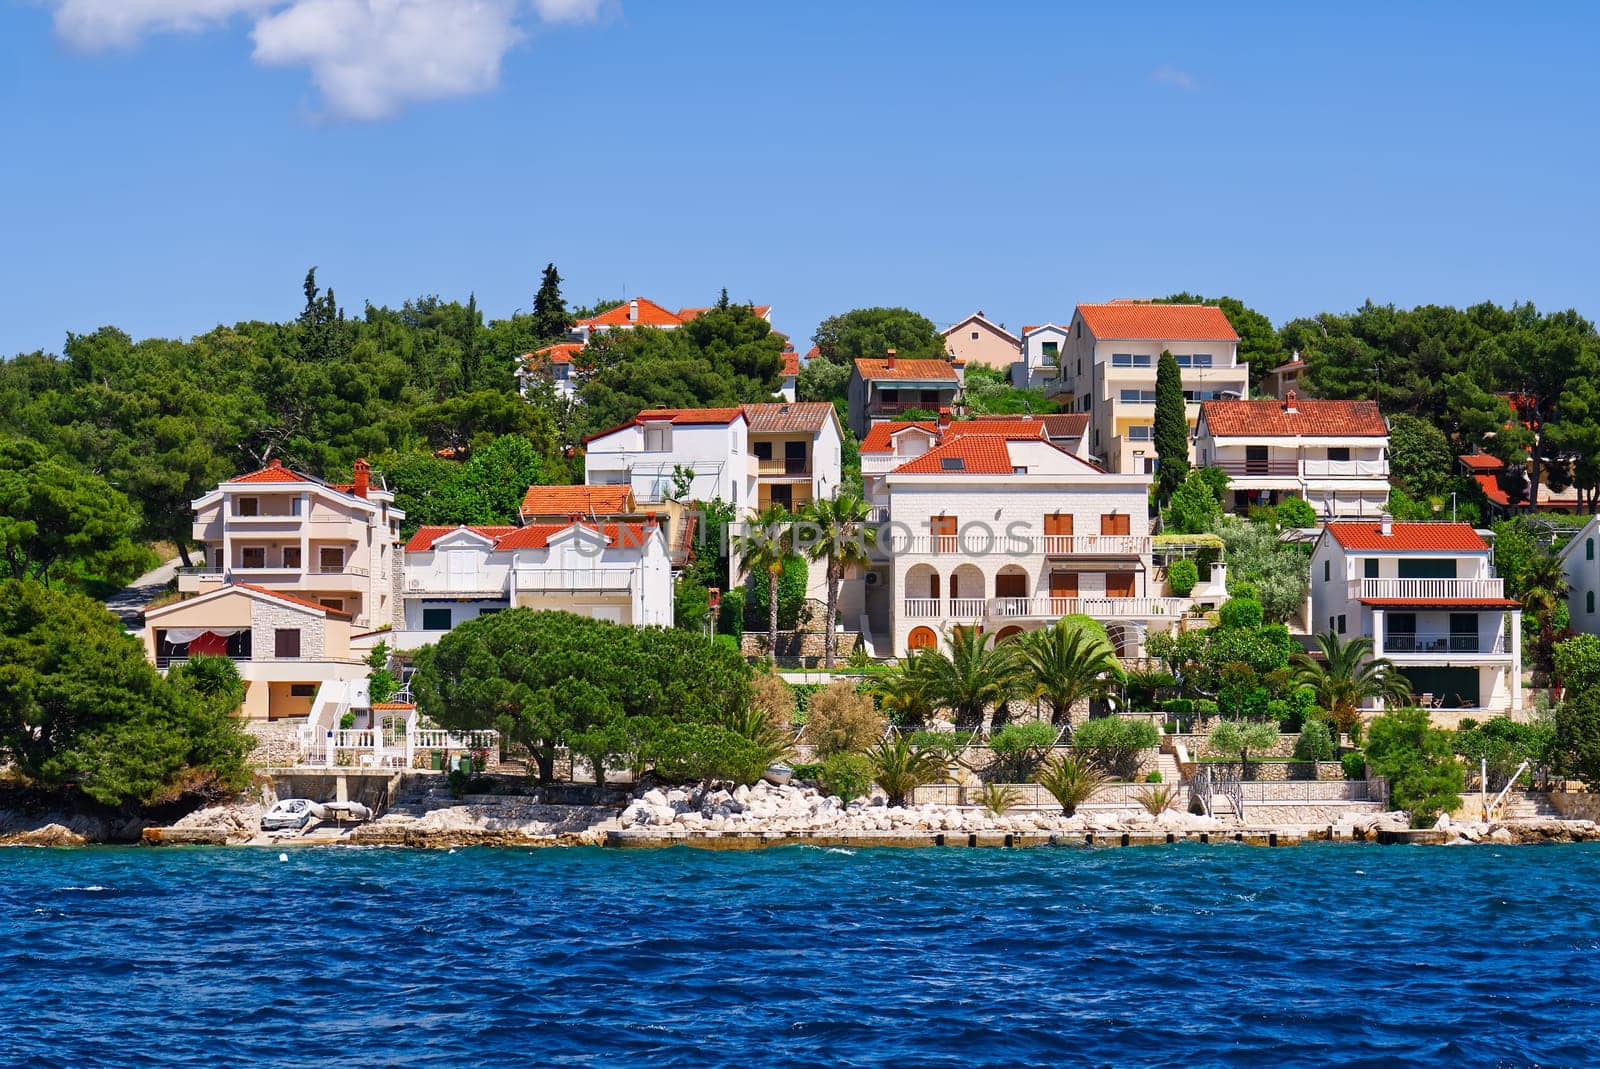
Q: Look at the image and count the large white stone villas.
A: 1